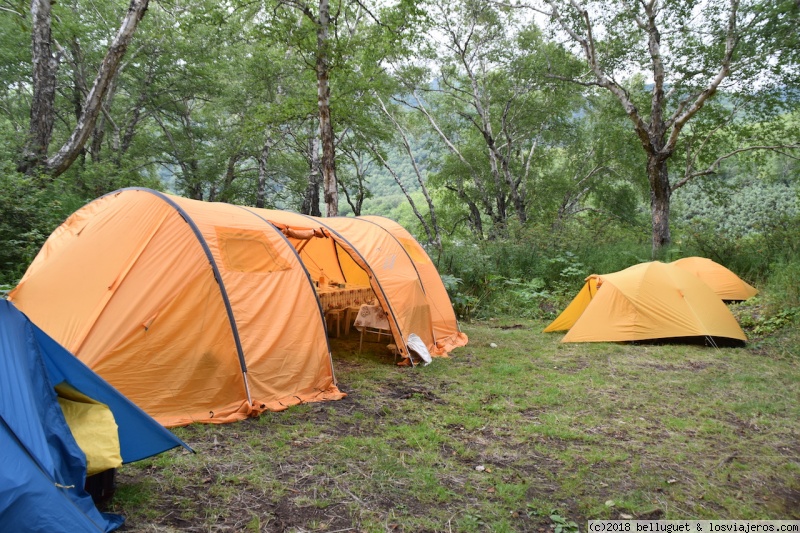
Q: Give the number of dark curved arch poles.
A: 4